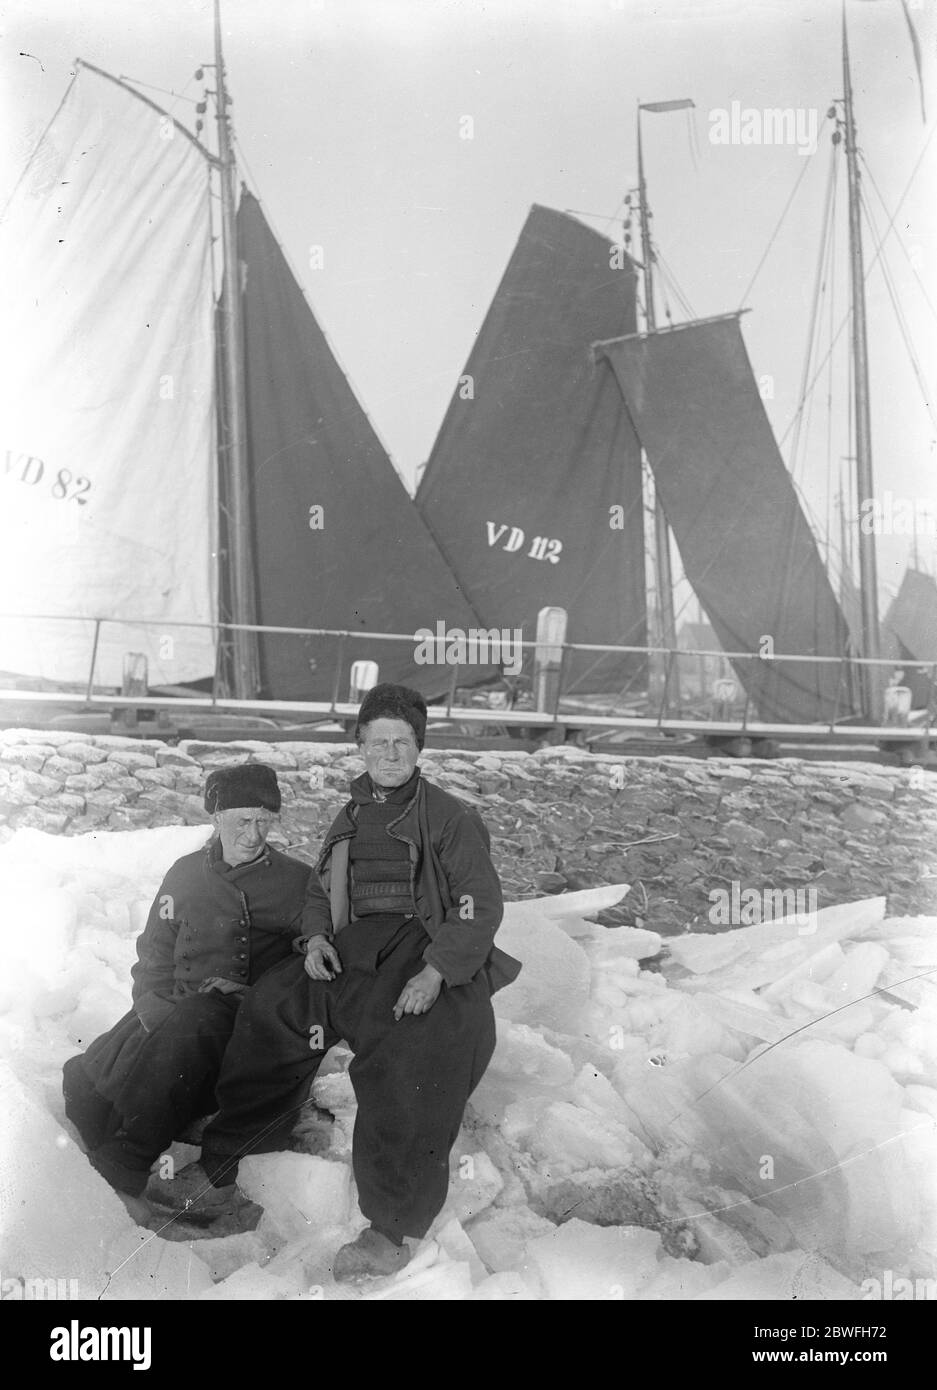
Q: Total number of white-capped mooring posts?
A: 5